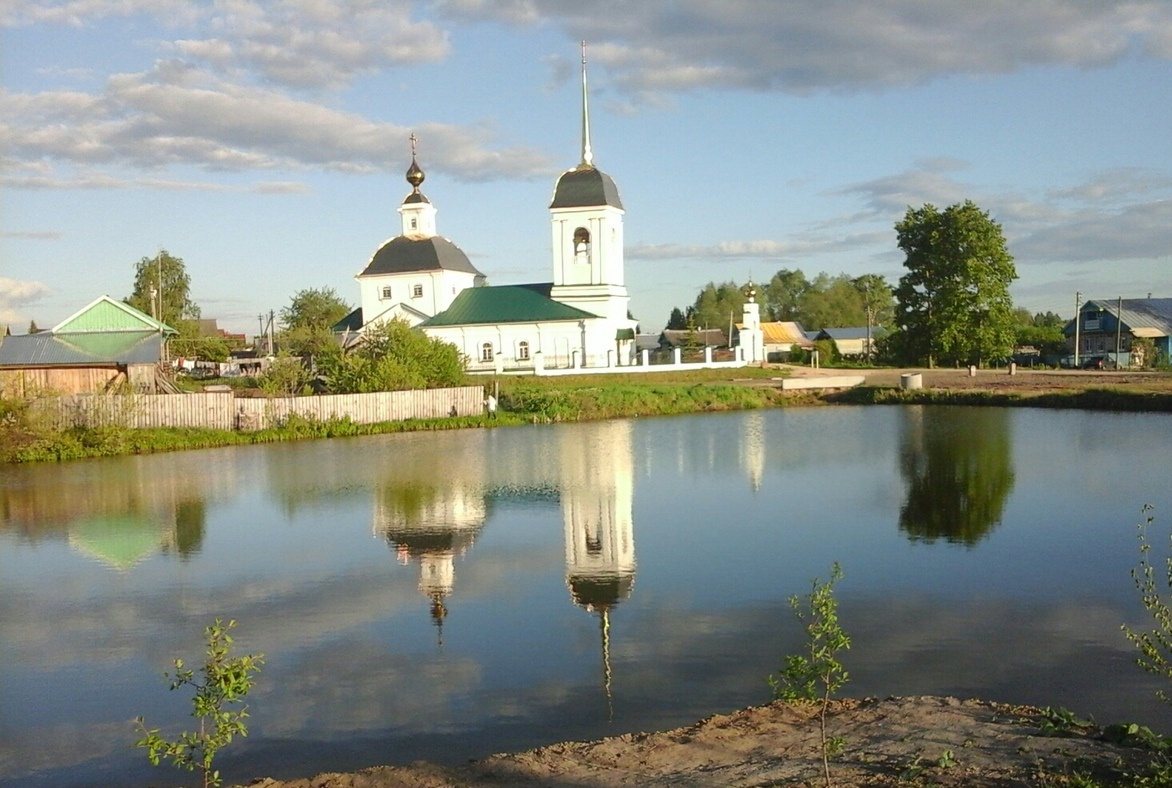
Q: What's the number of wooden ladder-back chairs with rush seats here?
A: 0